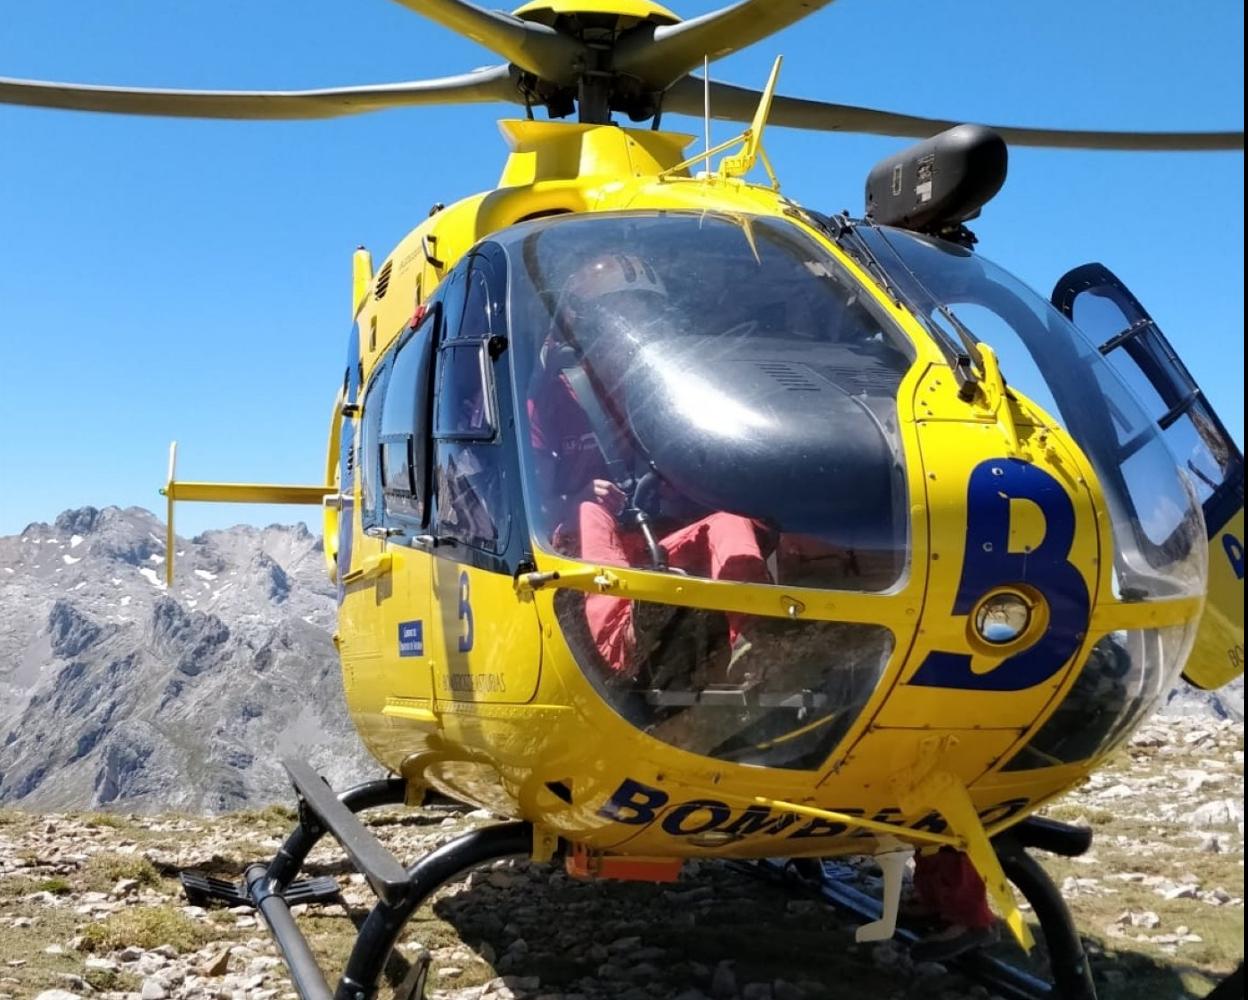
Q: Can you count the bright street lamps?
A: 0